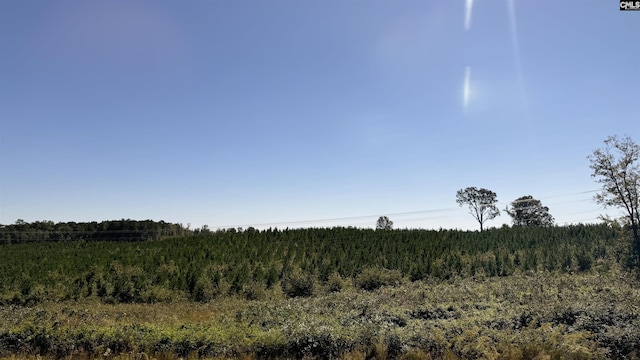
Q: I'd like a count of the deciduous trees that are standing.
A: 4